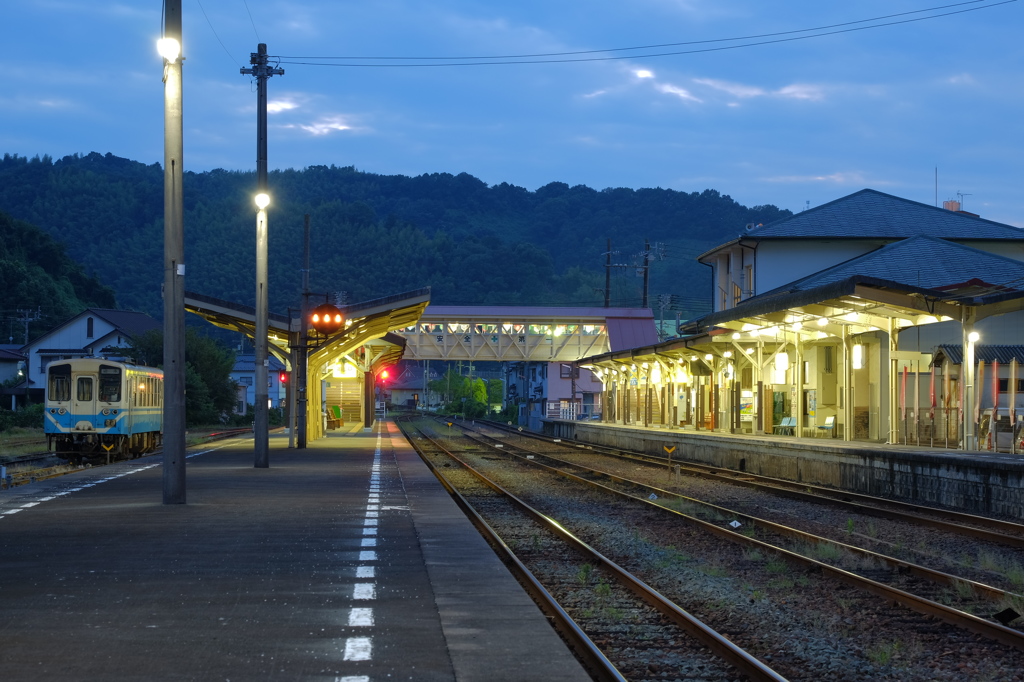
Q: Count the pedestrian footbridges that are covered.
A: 1